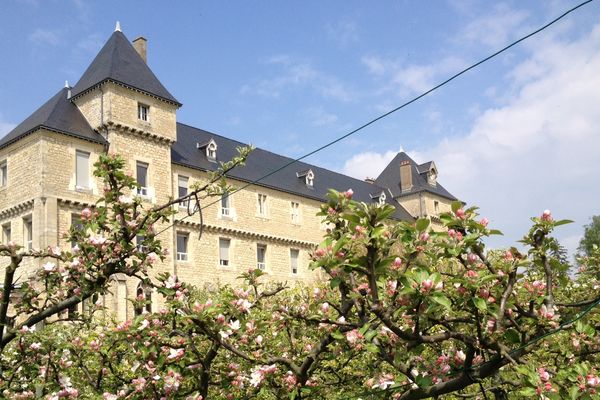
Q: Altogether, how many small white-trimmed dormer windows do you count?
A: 4